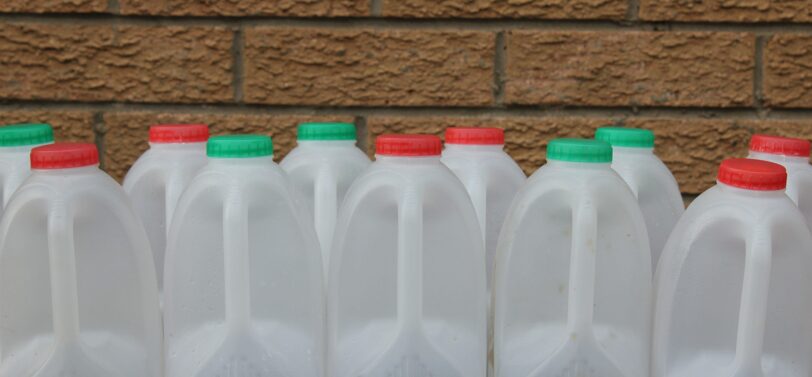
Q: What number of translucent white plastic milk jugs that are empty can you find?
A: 11